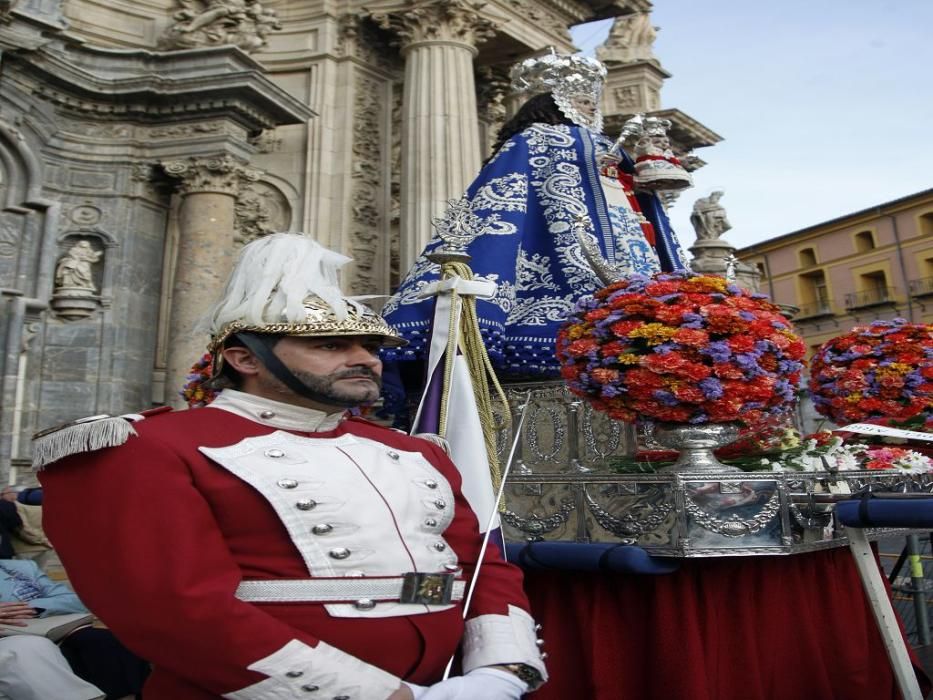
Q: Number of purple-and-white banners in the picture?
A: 1